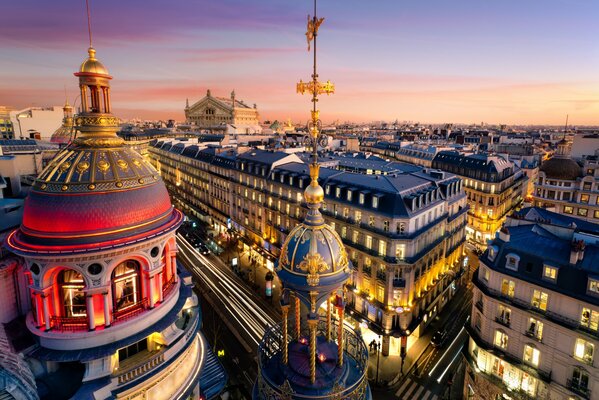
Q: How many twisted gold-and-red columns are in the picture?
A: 5